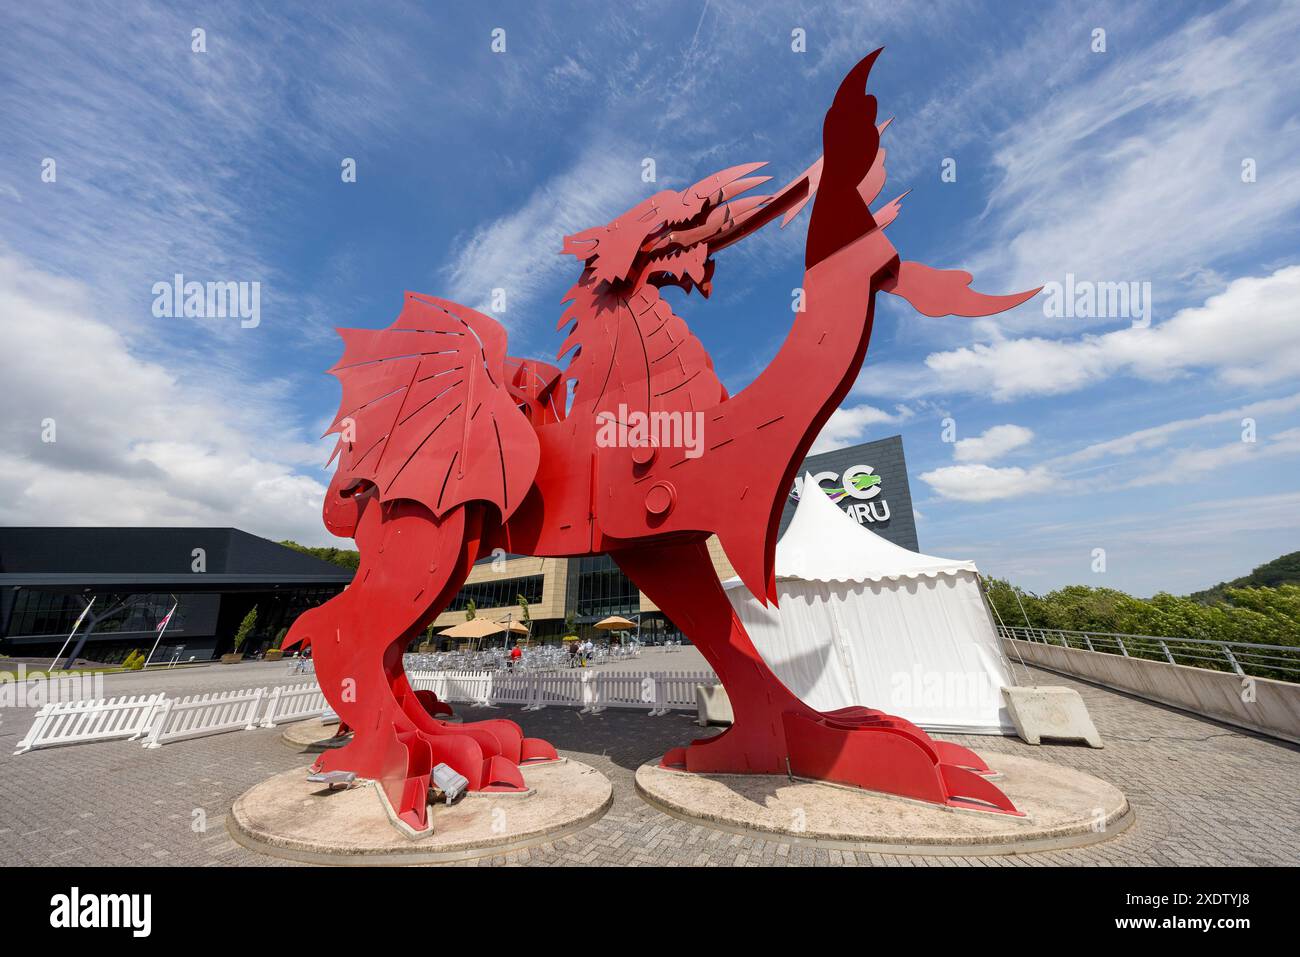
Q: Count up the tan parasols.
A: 3